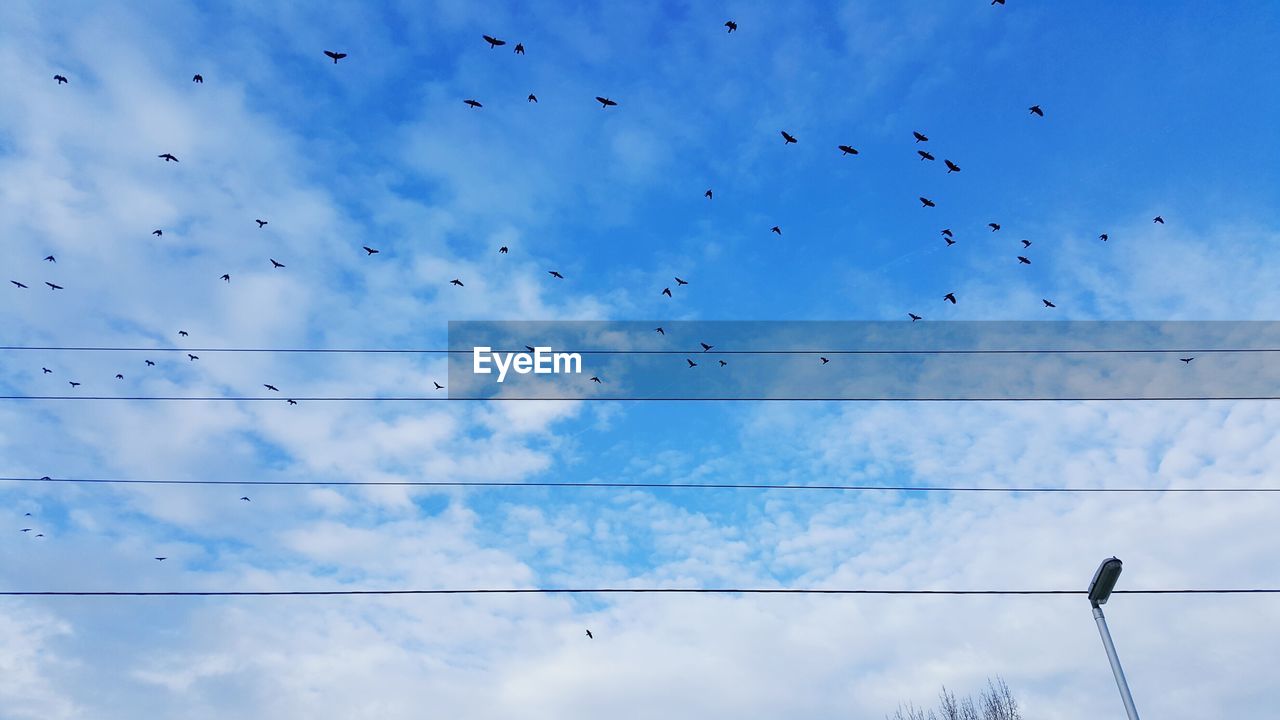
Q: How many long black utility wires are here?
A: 4